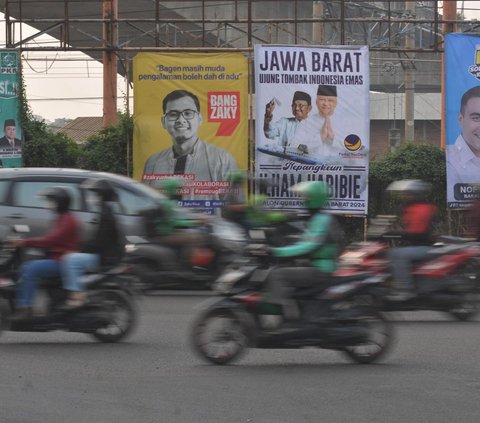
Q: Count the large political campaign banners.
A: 4